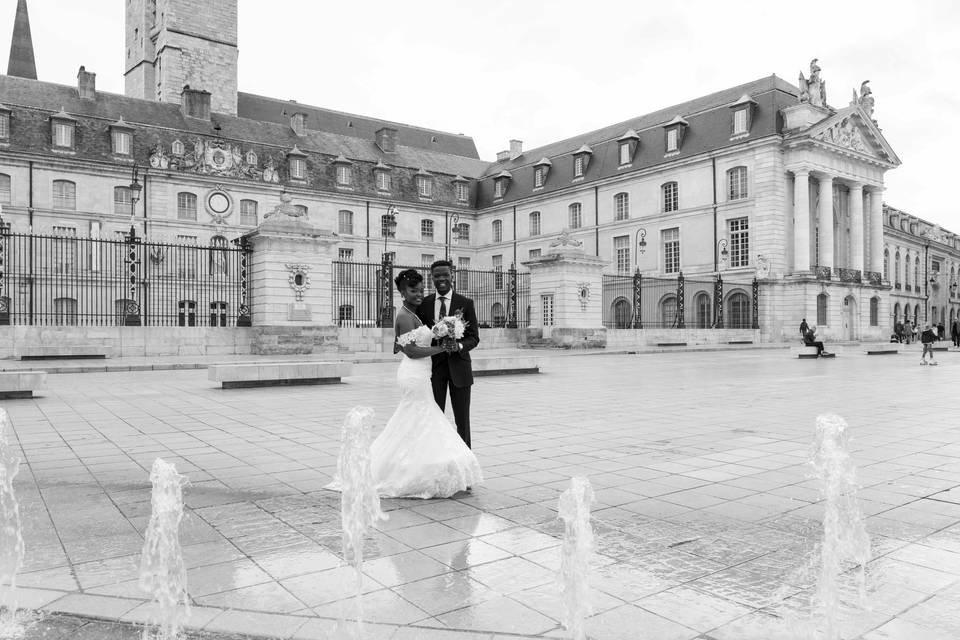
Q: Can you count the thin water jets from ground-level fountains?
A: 5